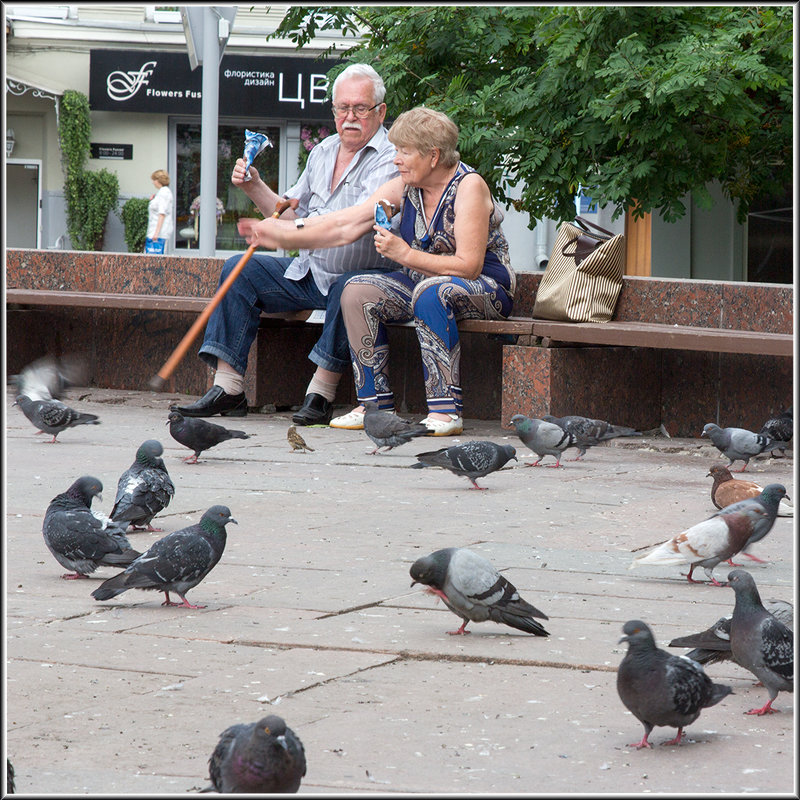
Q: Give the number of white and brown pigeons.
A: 2